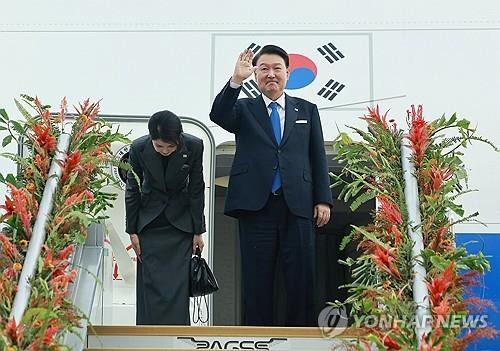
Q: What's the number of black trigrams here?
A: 4